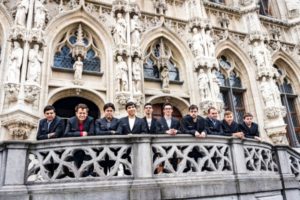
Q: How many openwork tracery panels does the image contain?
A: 4